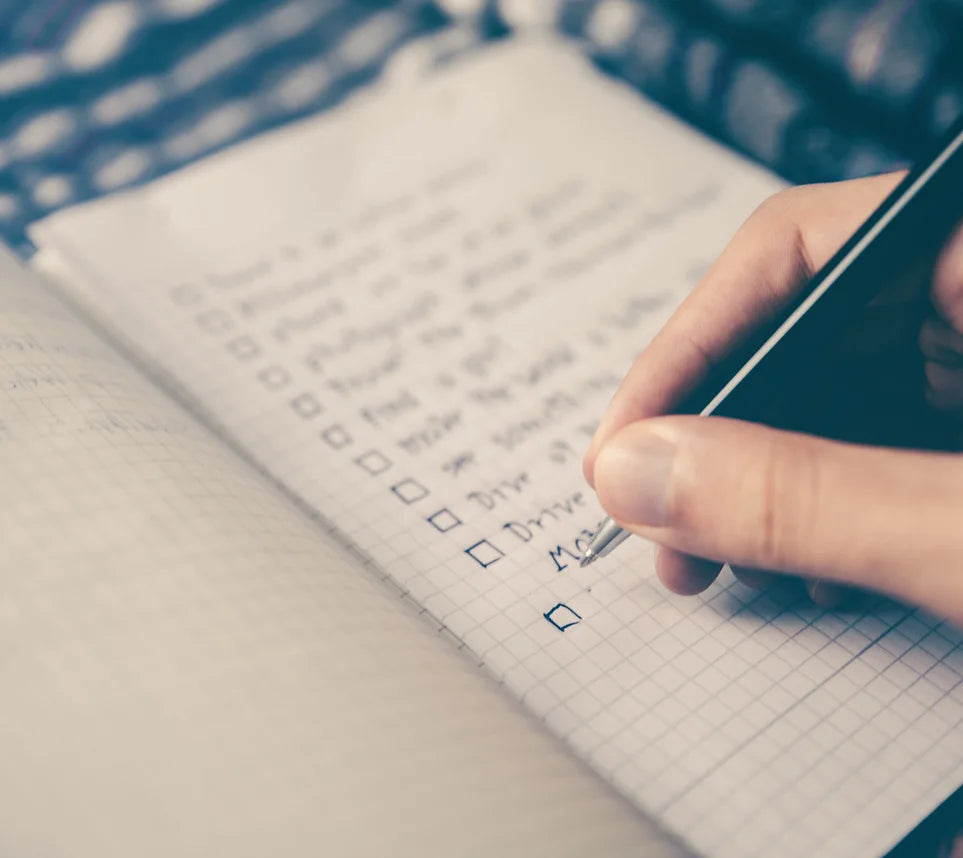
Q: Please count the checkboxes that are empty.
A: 11